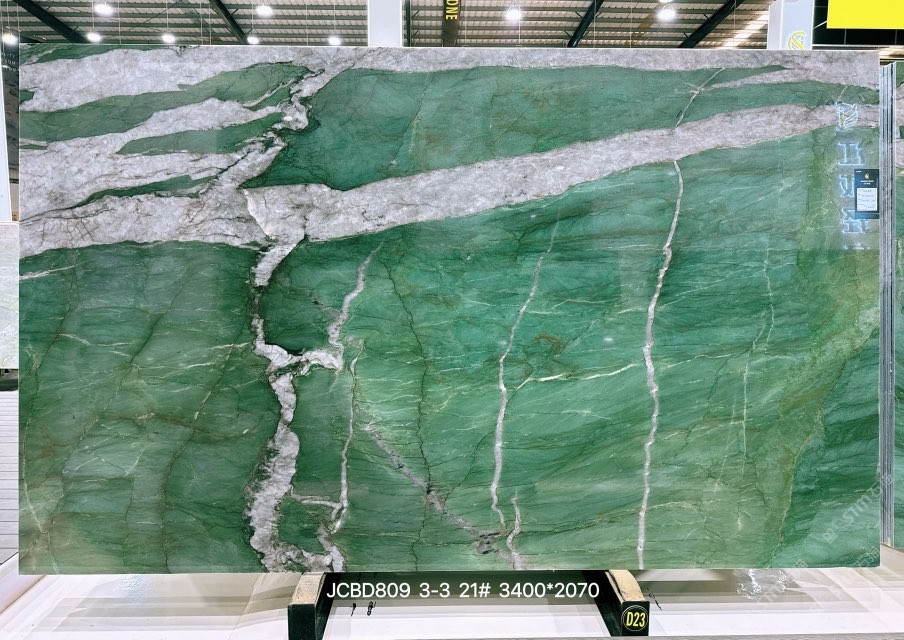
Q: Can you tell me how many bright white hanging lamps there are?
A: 9